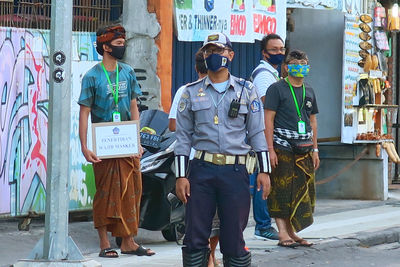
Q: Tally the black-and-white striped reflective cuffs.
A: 2